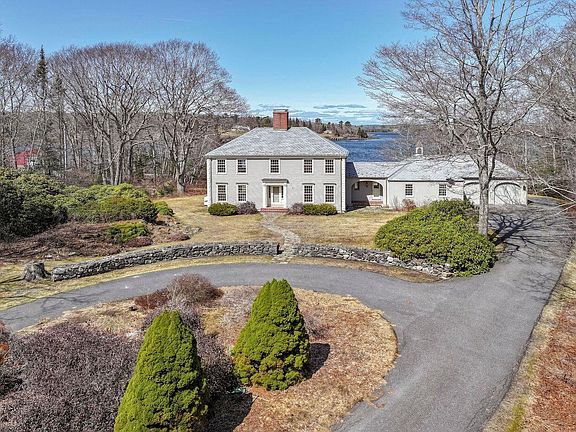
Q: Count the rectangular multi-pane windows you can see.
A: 11